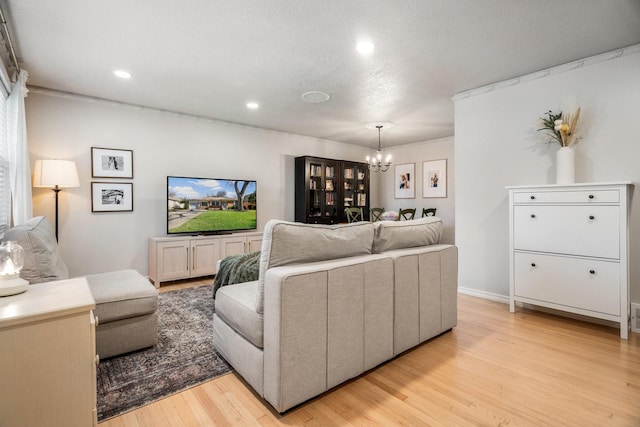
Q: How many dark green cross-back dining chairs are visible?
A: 4